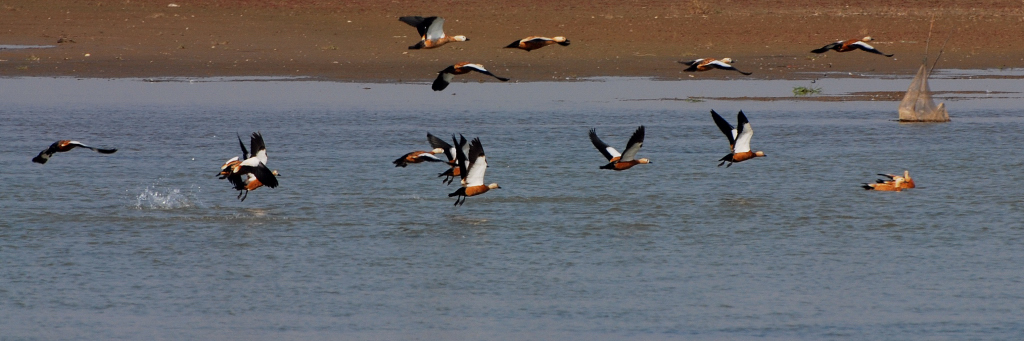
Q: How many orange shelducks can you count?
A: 15